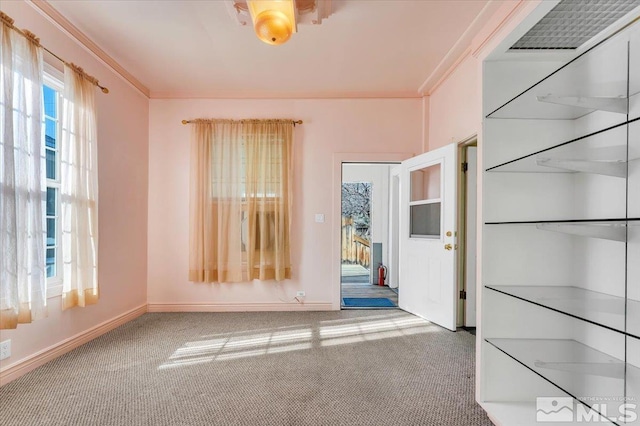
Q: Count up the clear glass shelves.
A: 5